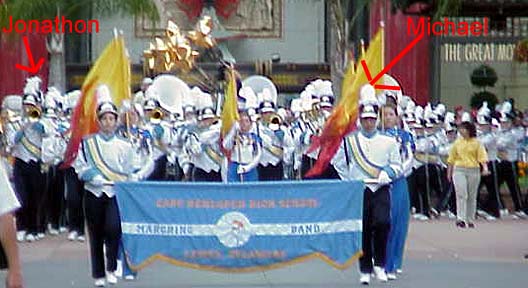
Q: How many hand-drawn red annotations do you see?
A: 2